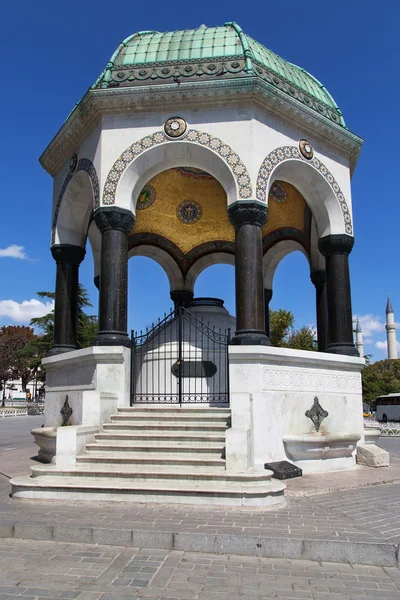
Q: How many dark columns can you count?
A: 8